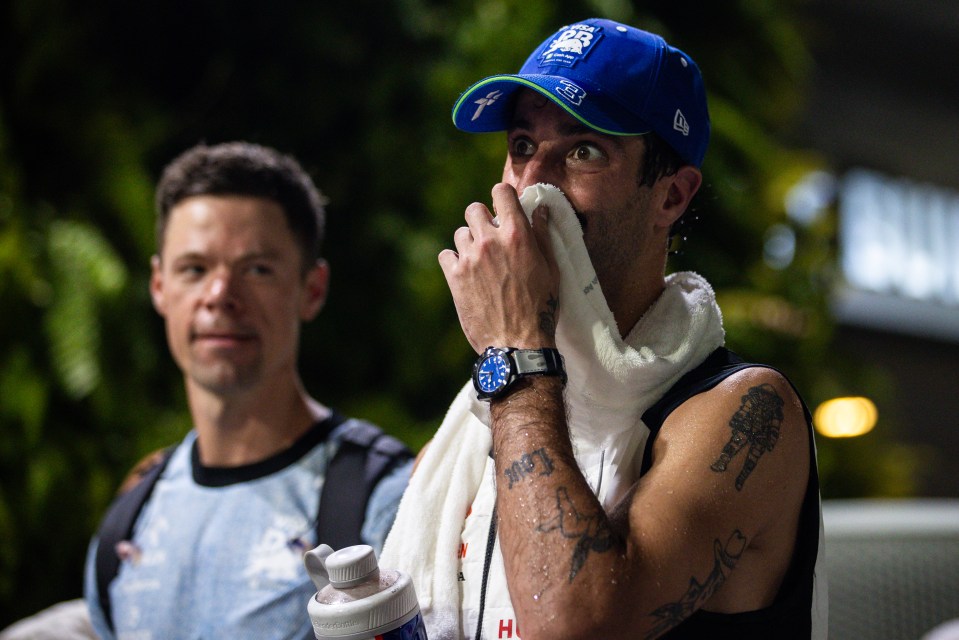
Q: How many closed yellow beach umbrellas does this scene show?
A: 0